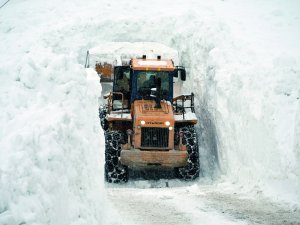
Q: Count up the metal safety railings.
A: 2